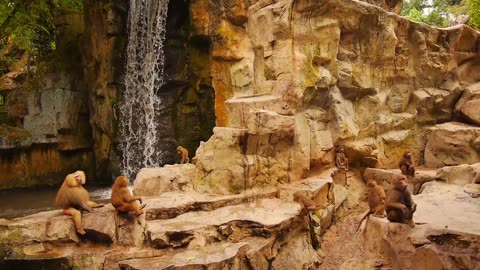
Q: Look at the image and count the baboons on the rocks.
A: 8